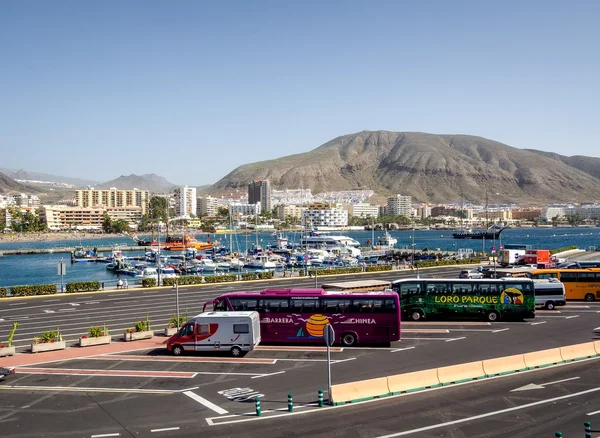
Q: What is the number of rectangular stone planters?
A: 5